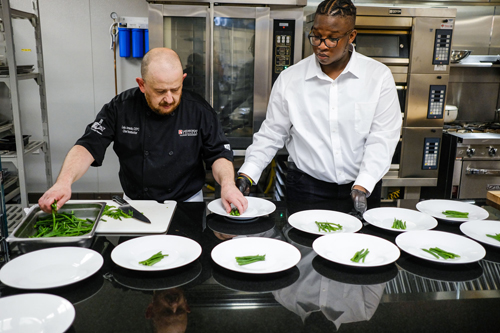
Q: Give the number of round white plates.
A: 11